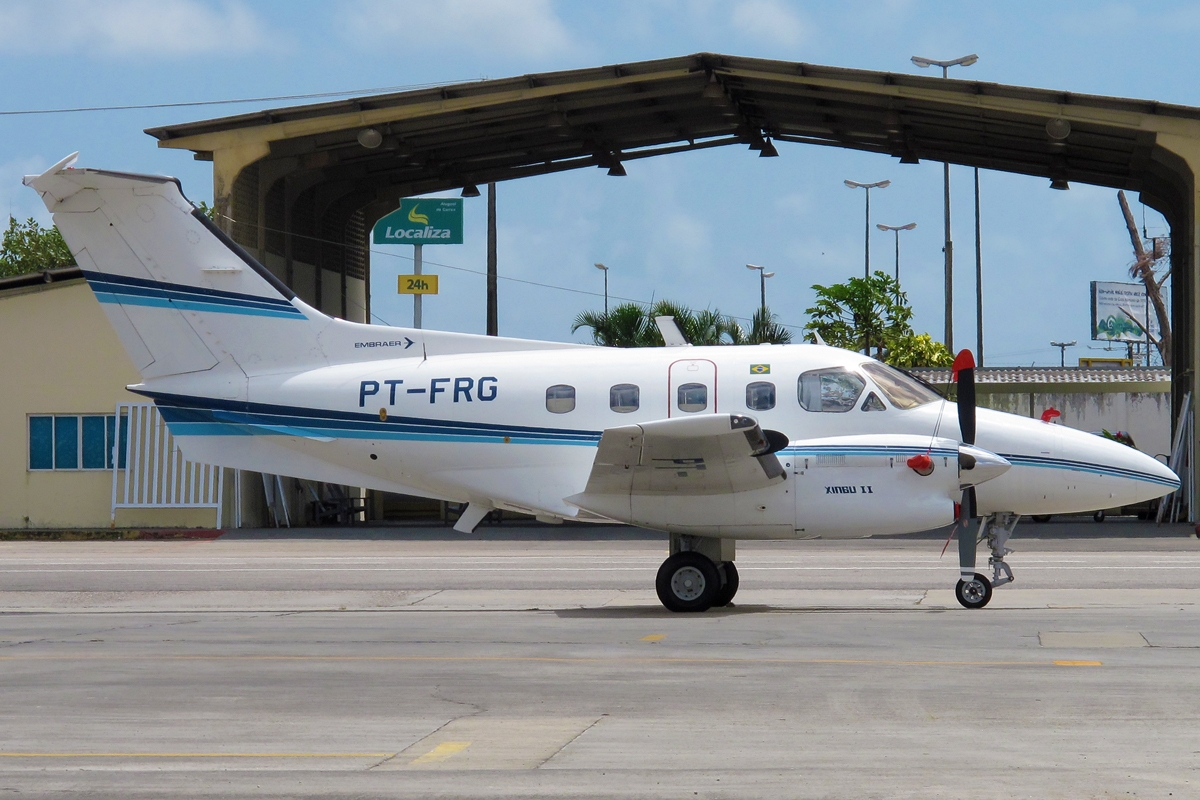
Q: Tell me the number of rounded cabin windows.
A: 4